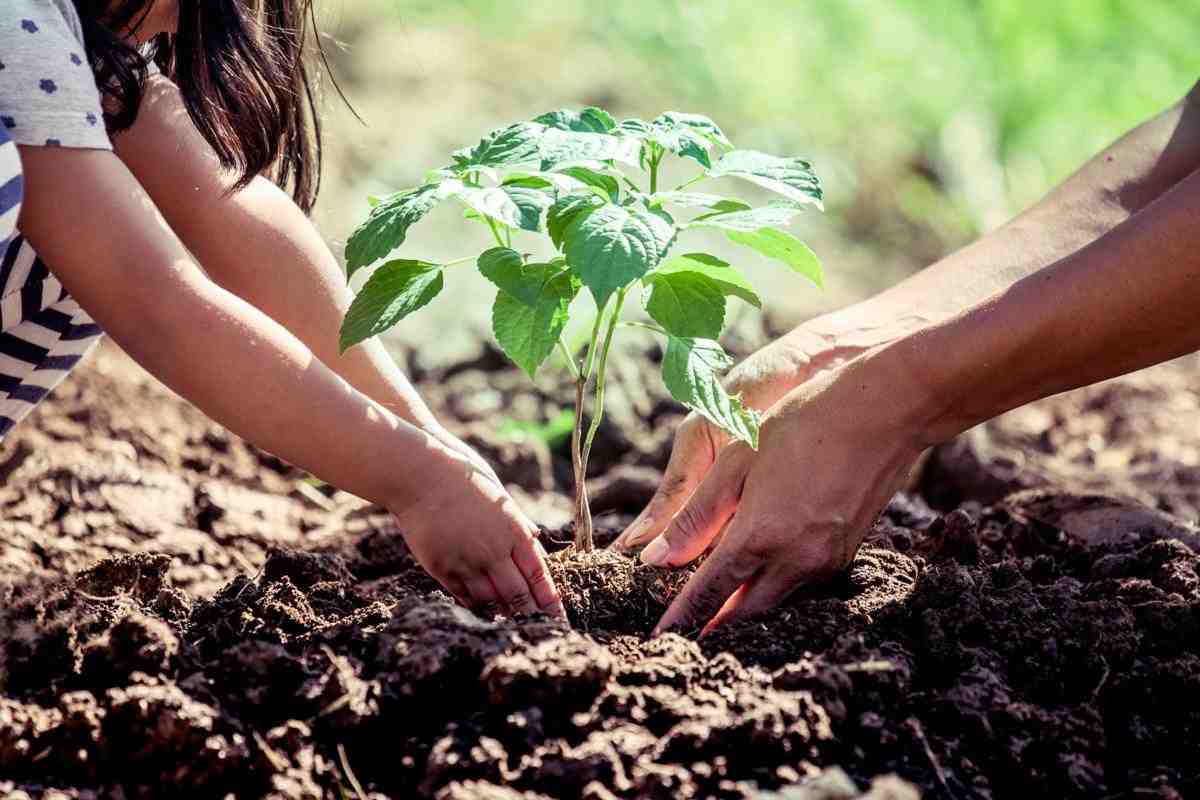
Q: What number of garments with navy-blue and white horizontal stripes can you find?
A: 1